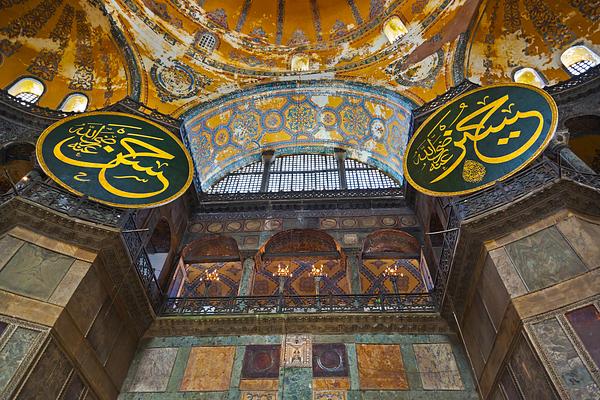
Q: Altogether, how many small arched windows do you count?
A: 7